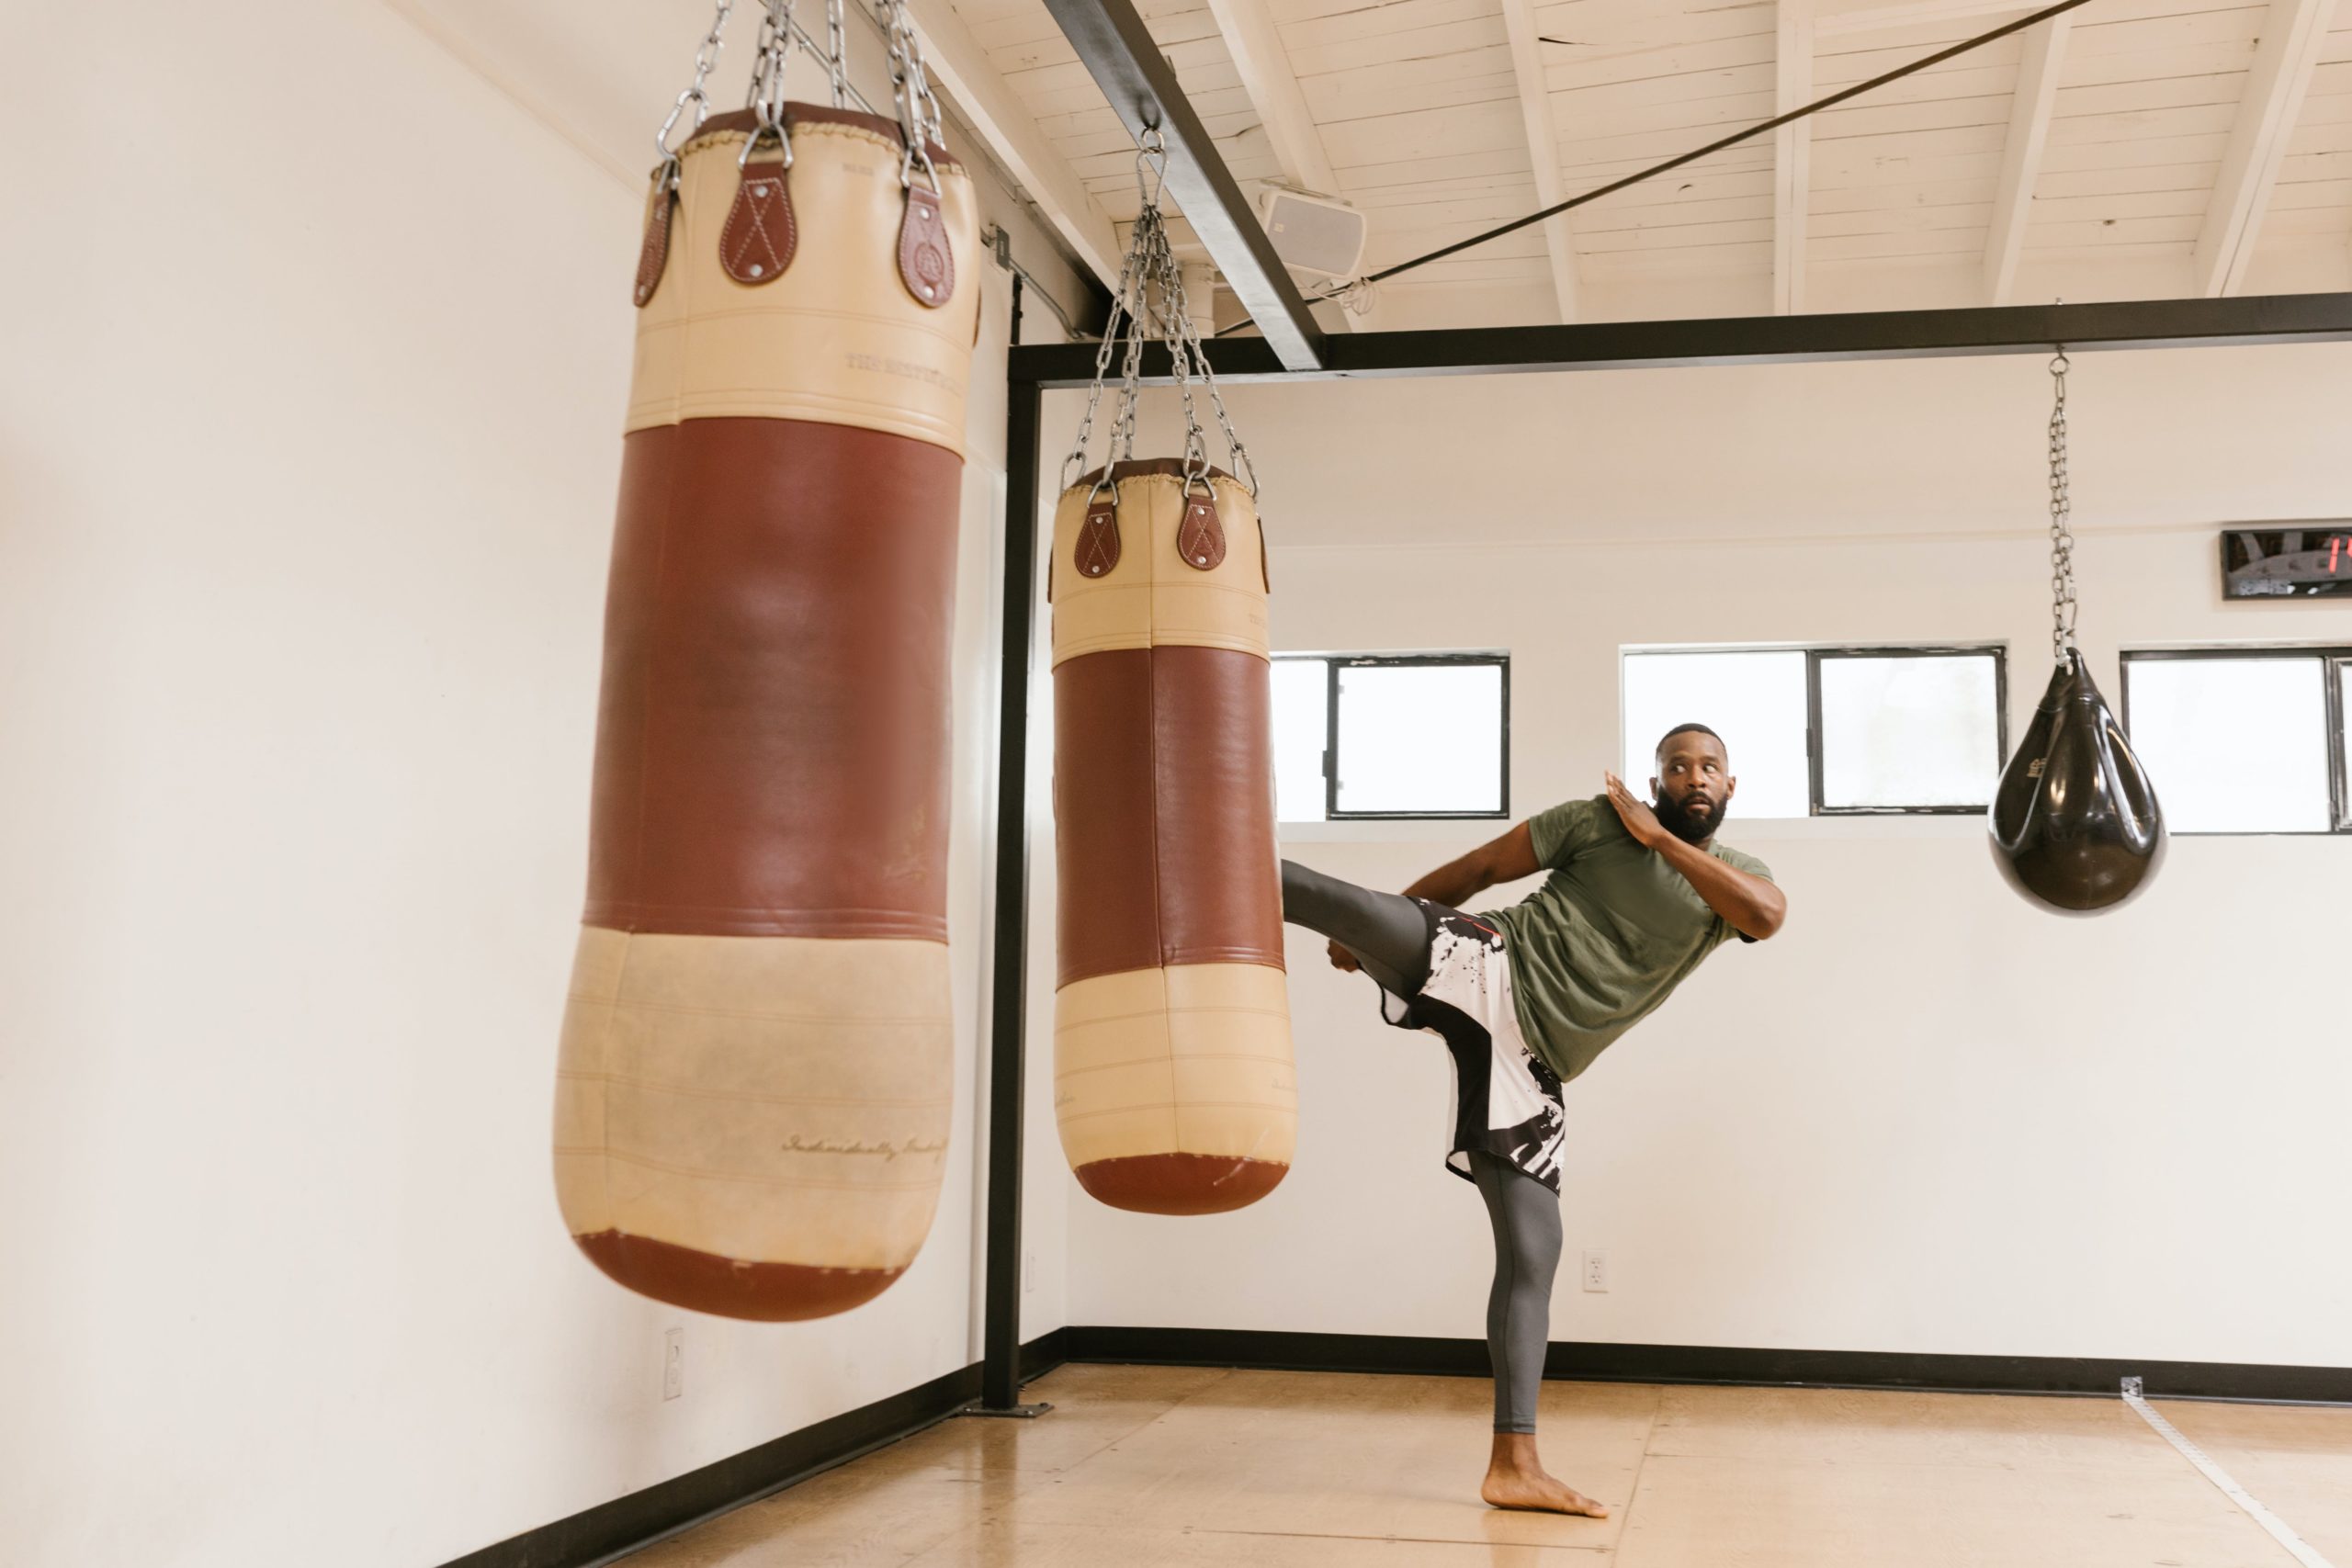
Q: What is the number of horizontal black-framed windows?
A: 3